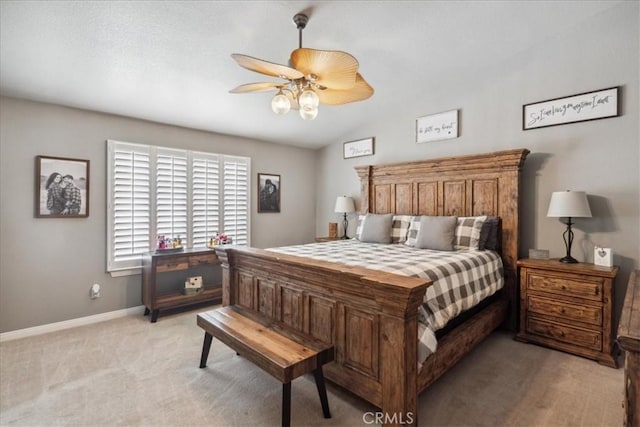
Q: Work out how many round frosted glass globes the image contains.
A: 3